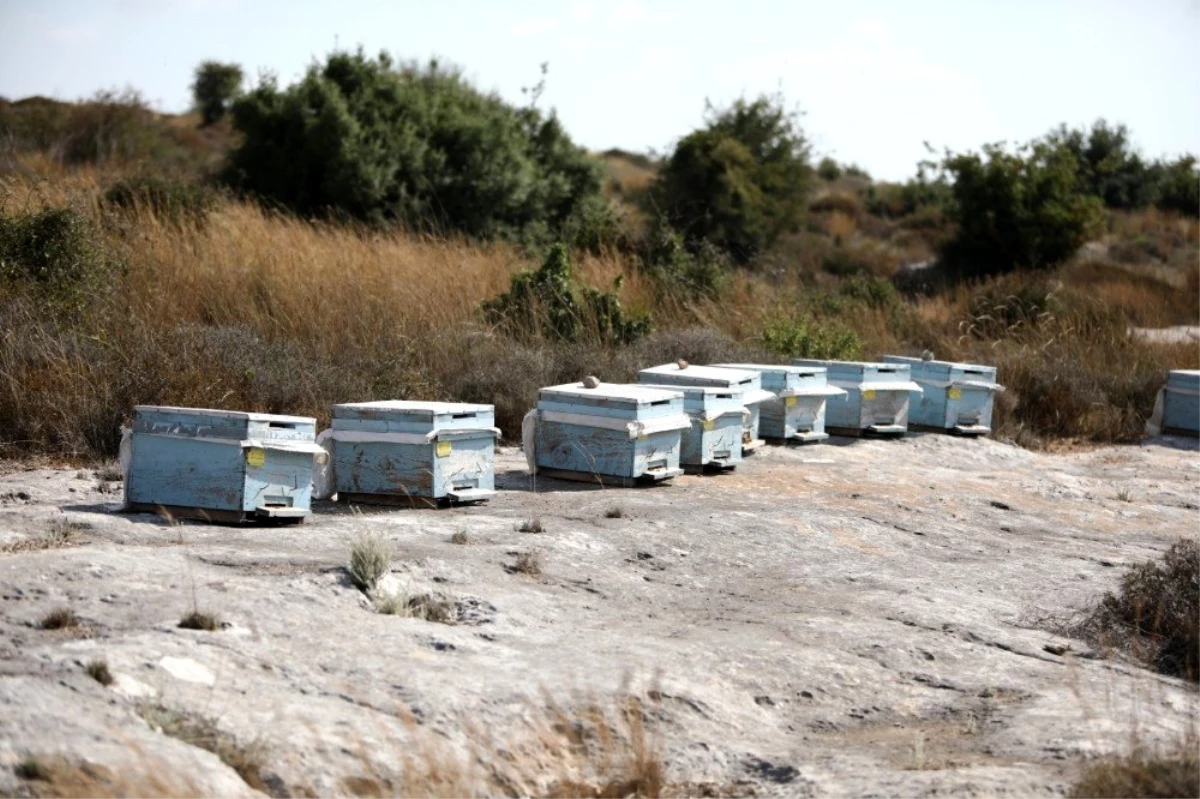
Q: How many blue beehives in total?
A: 9